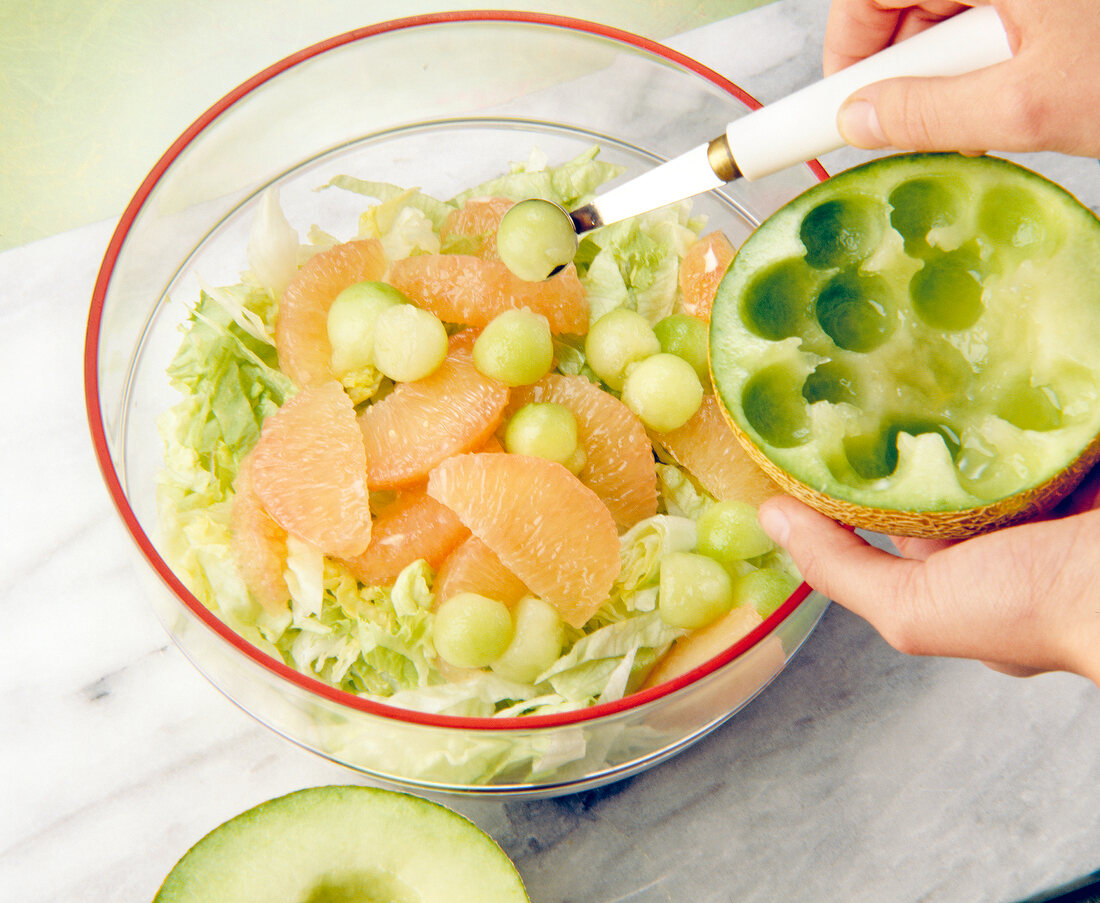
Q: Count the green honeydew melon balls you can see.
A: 13